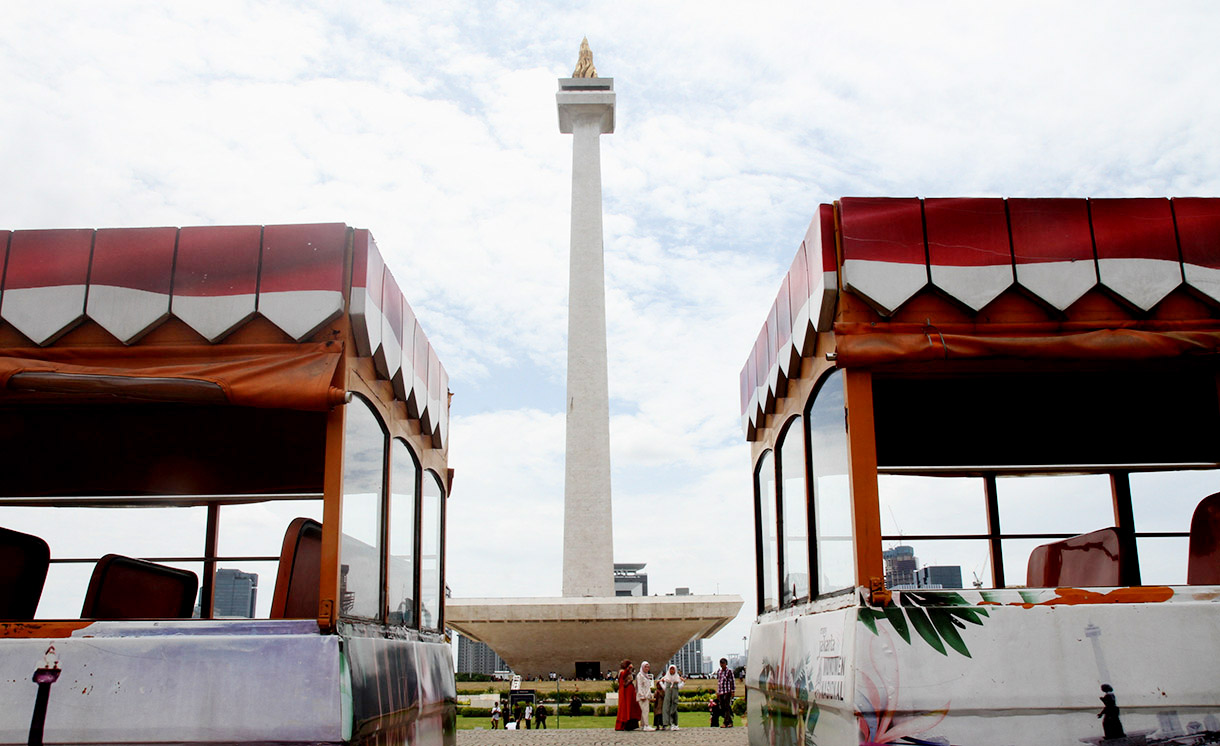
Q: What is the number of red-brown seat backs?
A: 5